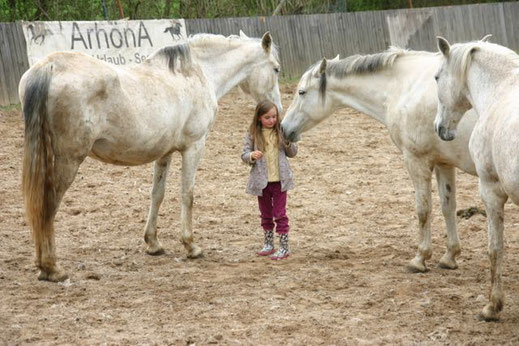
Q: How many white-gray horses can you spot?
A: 3